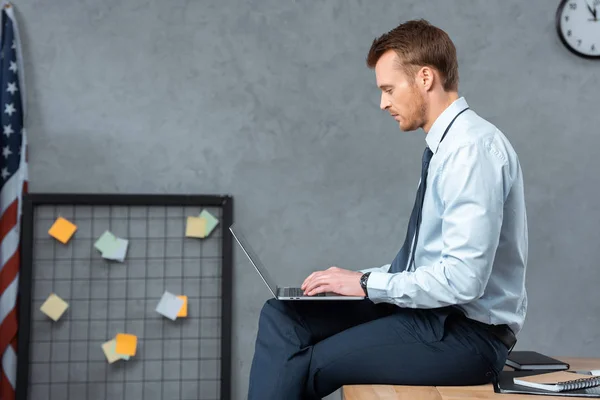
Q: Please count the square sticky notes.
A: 11